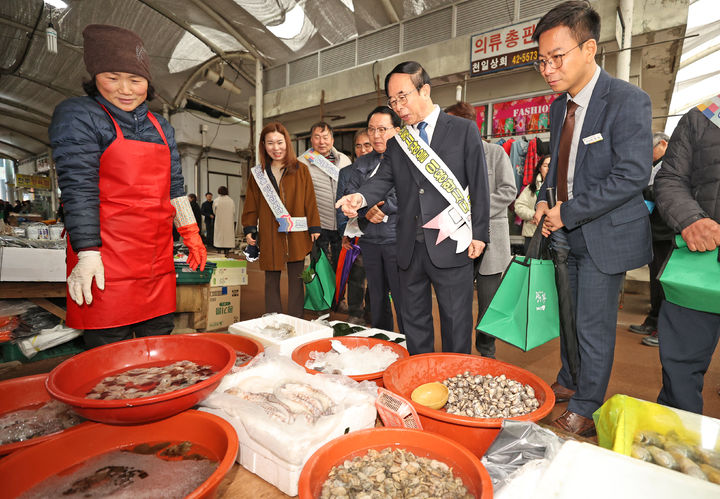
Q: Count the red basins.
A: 7